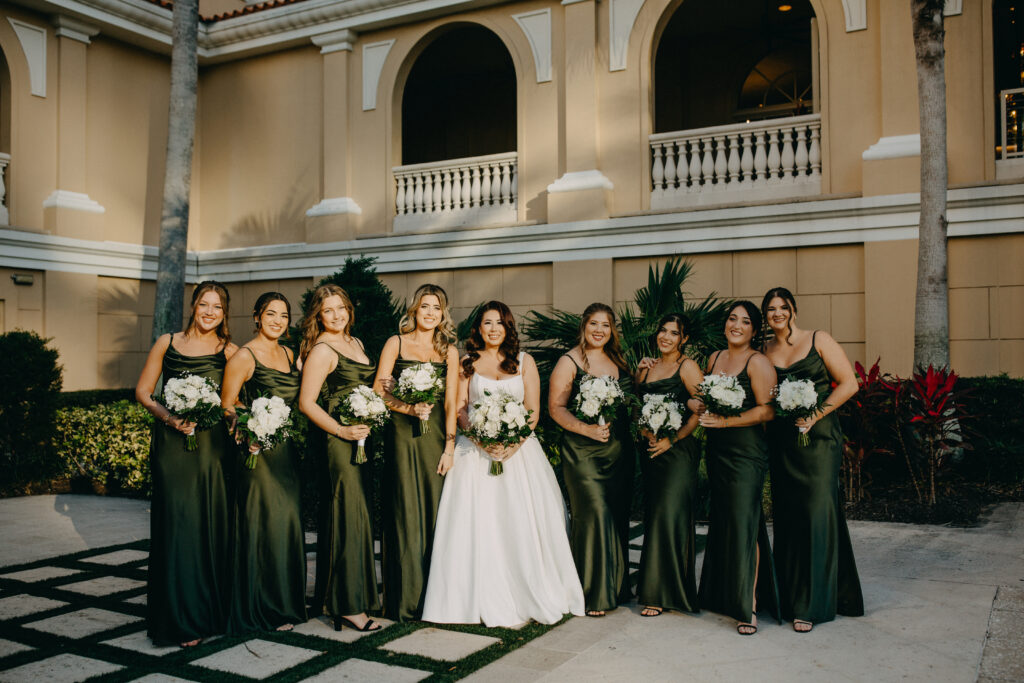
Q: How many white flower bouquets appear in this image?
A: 9